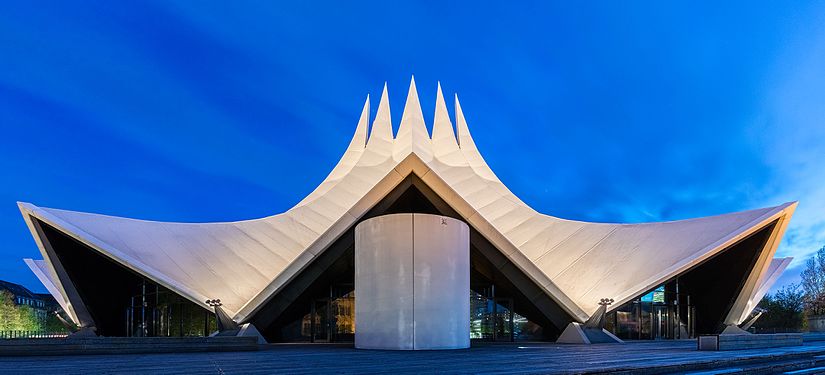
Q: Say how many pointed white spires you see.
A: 5